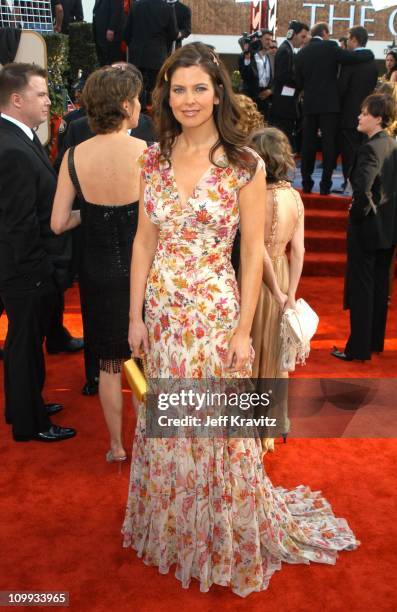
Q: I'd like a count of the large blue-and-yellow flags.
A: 0